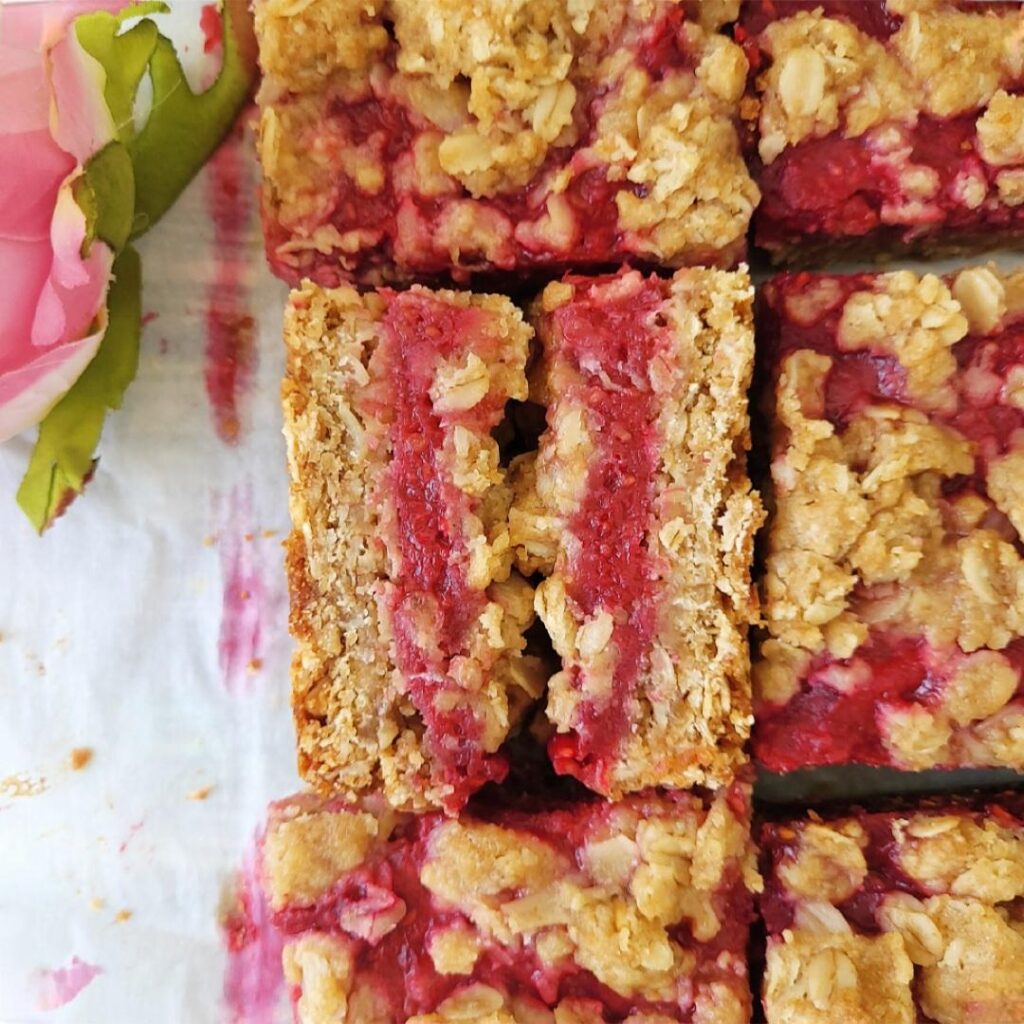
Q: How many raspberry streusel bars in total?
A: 7